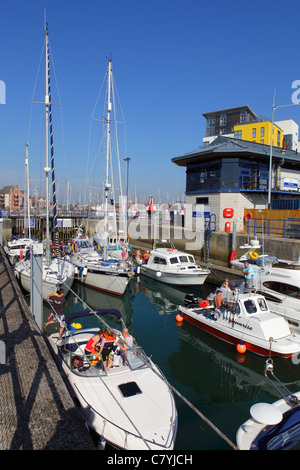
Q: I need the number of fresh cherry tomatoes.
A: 0